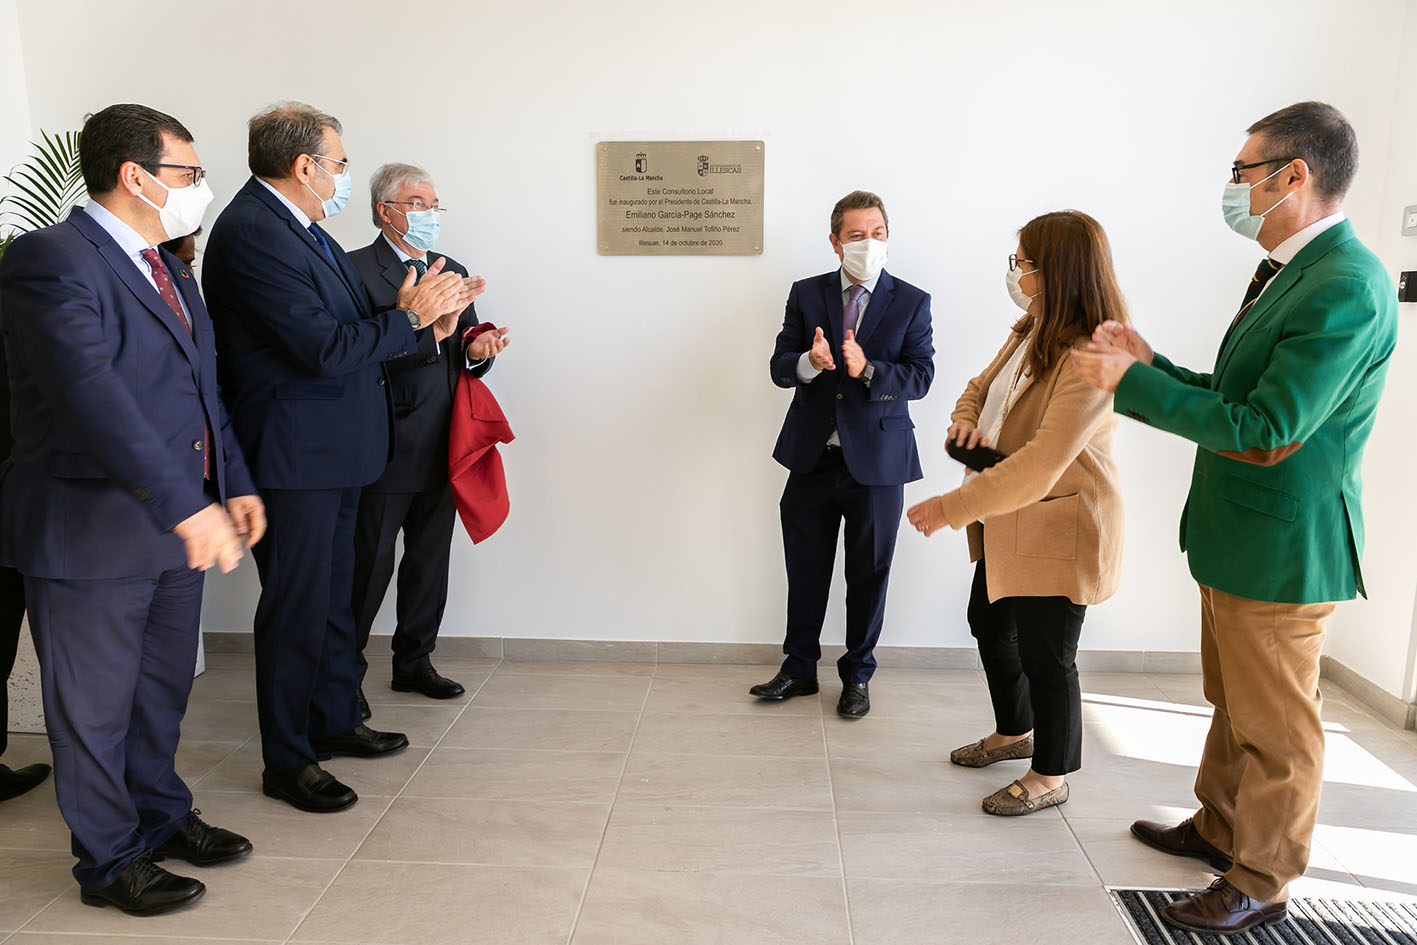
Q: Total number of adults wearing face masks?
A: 6